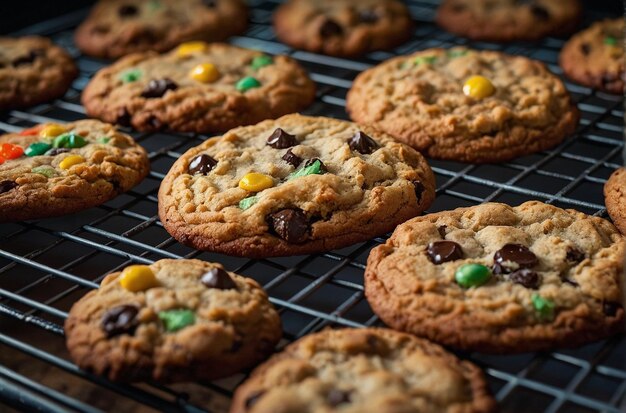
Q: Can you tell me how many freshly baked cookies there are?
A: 13